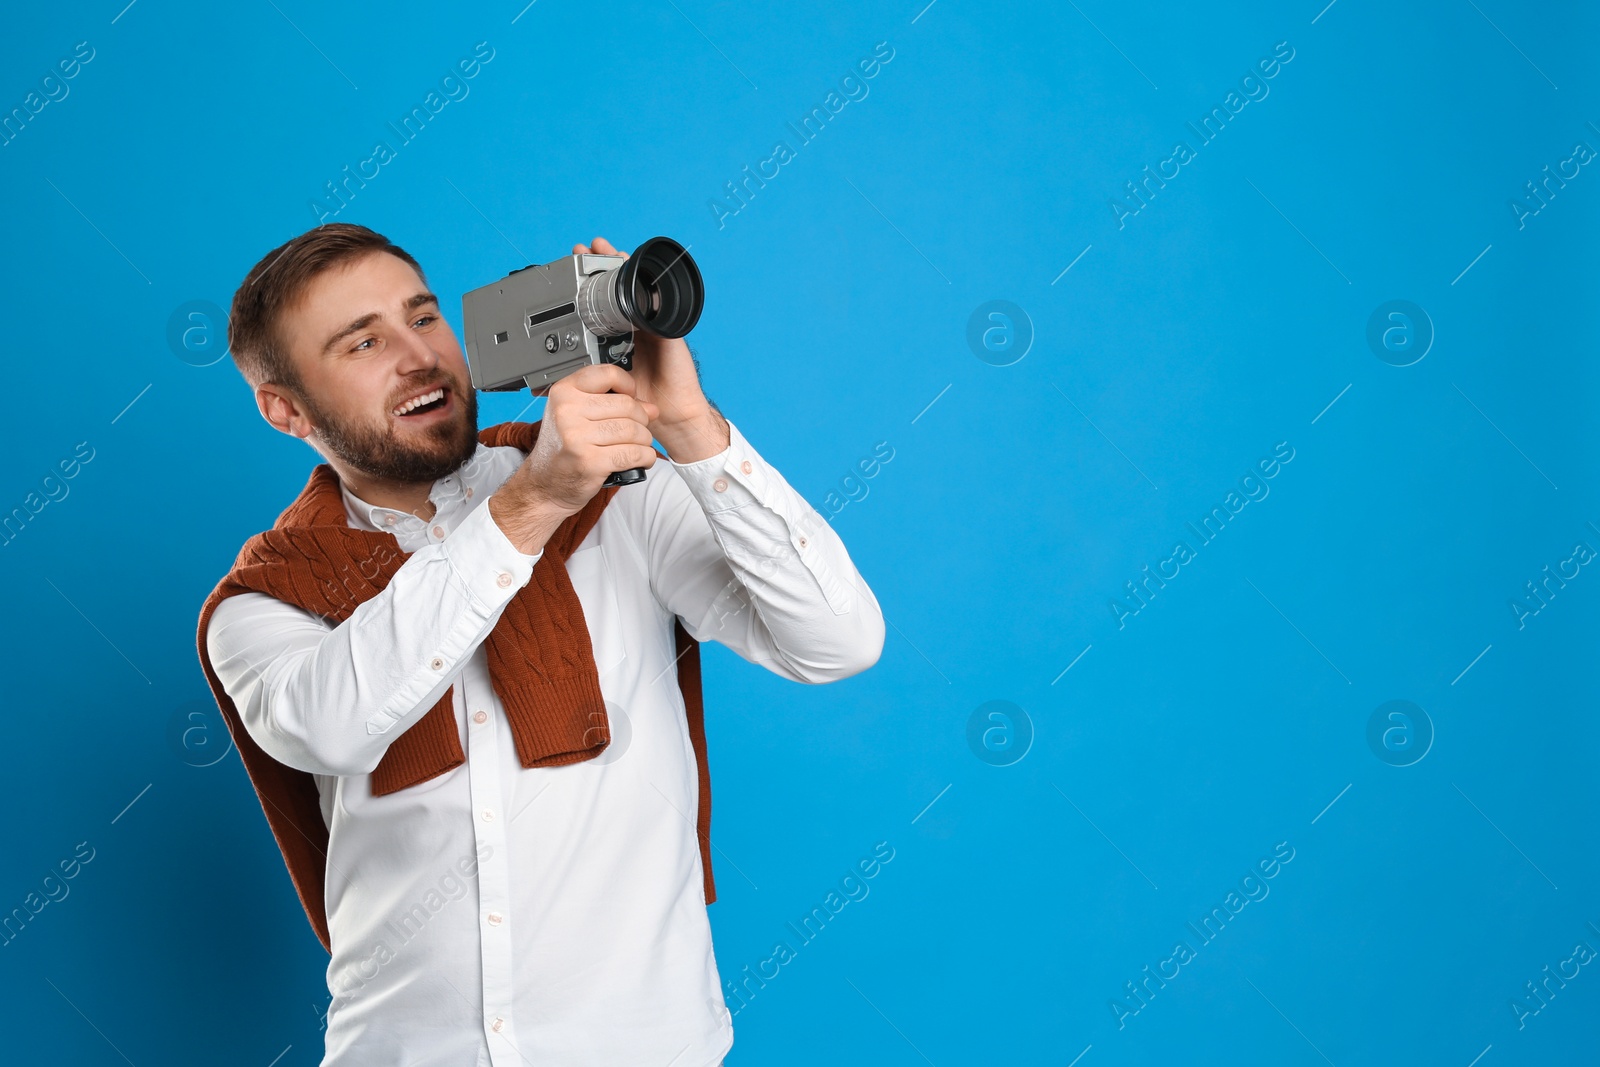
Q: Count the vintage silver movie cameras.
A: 1